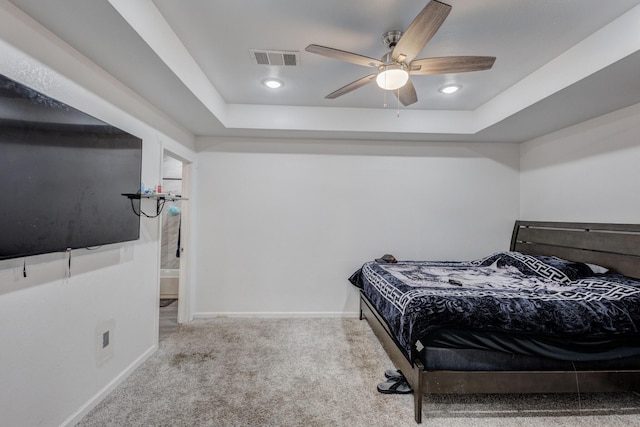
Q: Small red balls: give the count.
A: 0